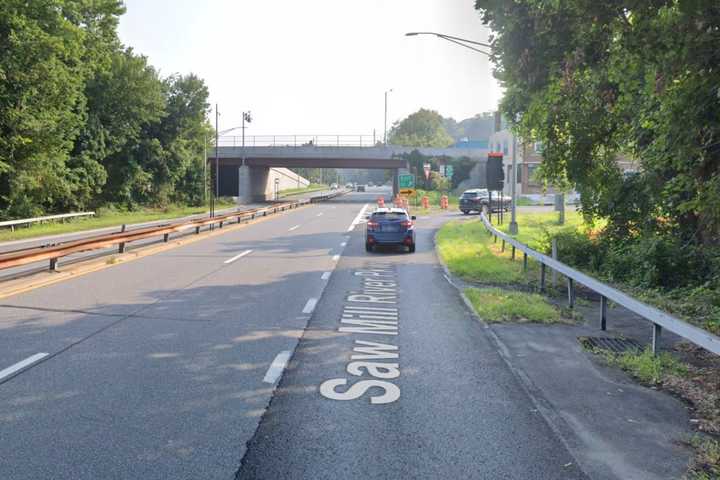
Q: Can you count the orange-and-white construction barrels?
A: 5